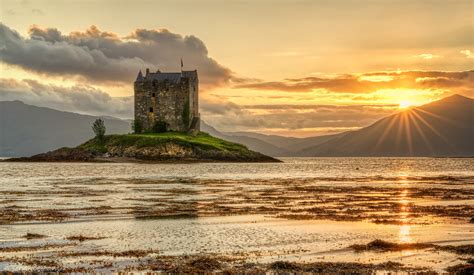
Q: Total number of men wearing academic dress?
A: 0